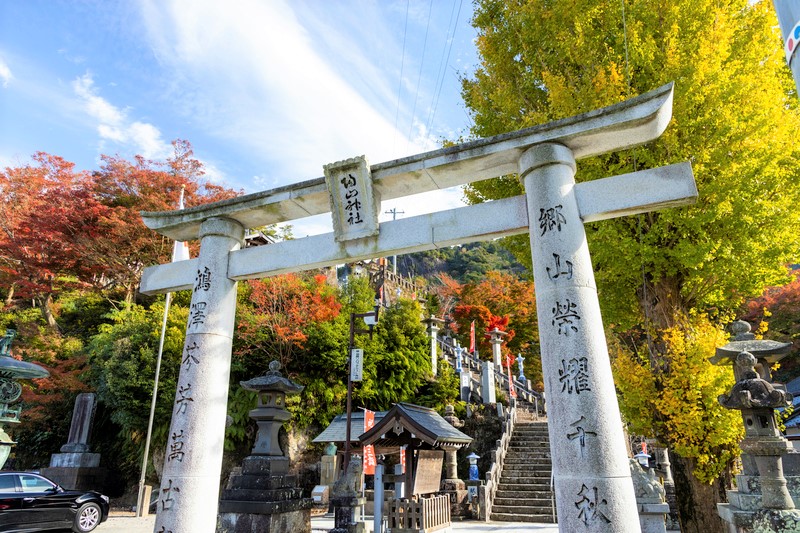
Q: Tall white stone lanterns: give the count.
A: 2